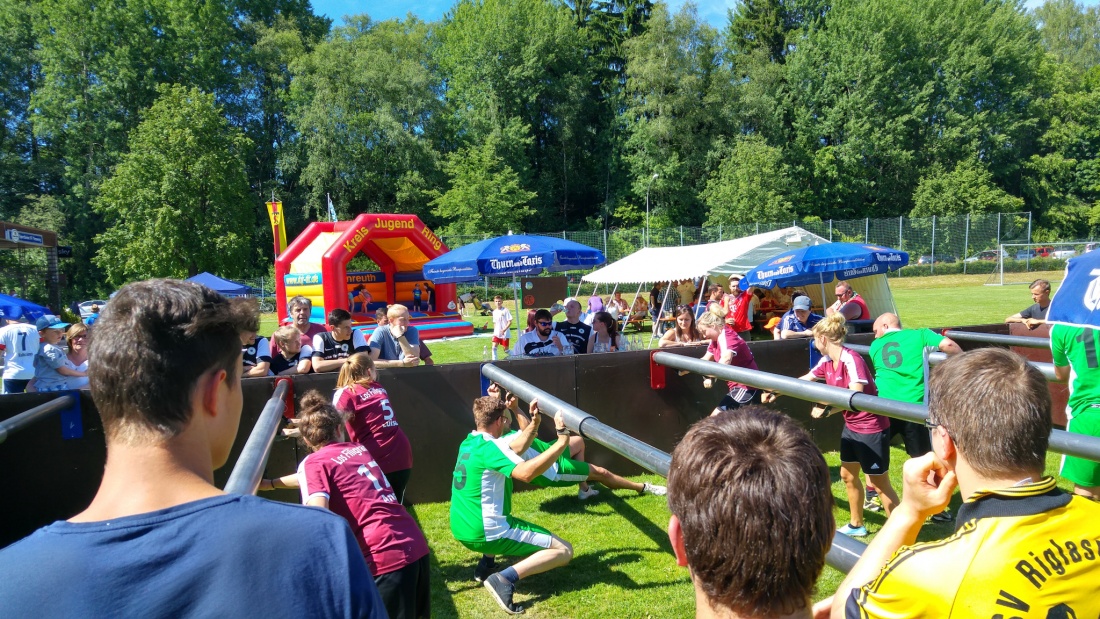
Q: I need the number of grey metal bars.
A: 6